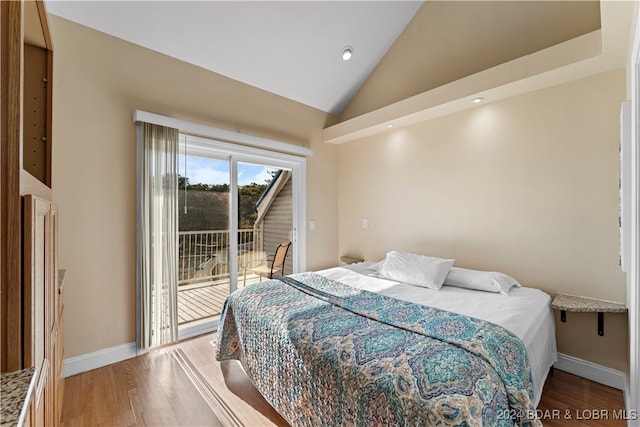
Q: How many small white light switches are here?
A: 2